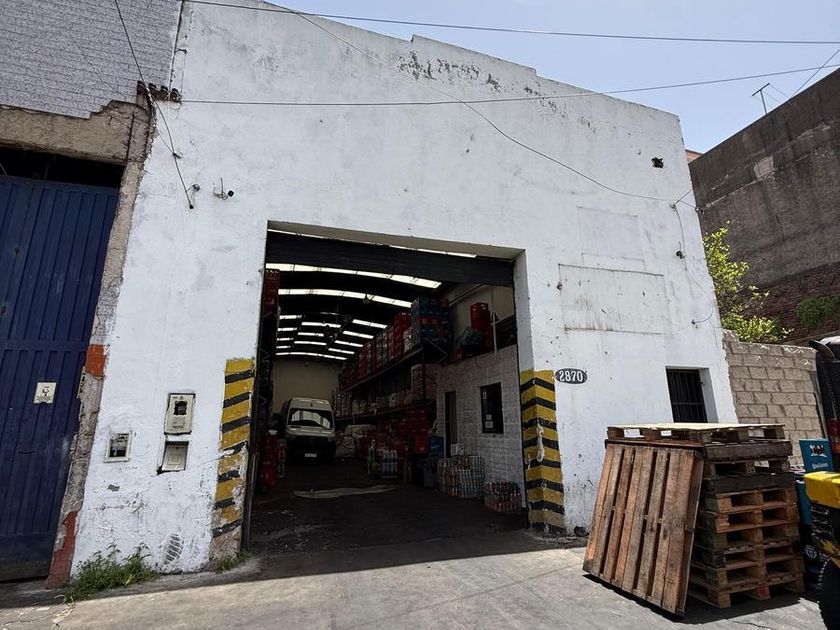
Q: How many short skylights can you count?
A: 11